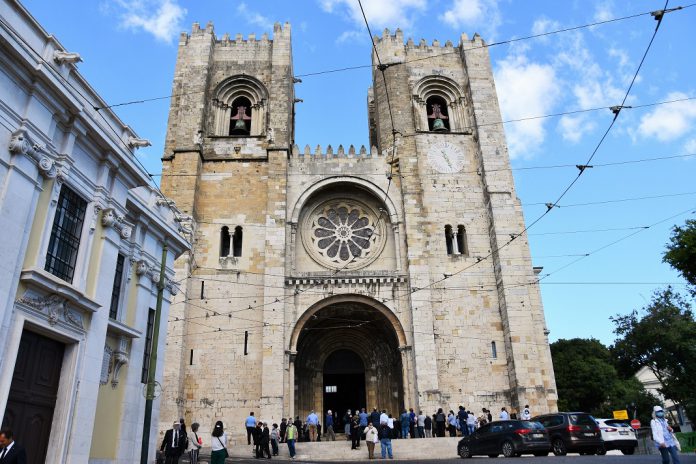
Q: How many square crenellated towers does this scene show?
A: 2